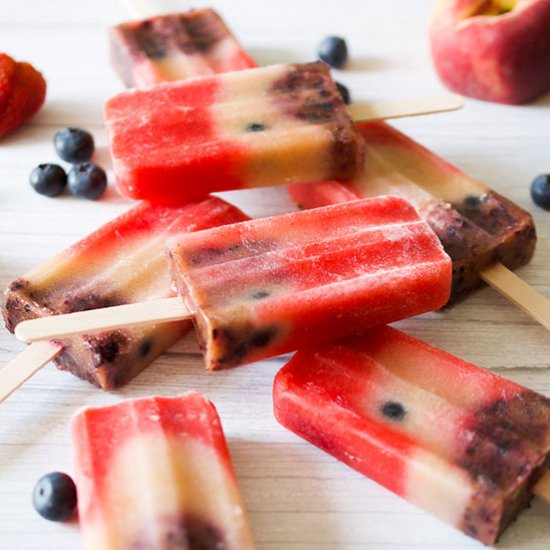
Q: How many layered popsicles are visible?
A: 7